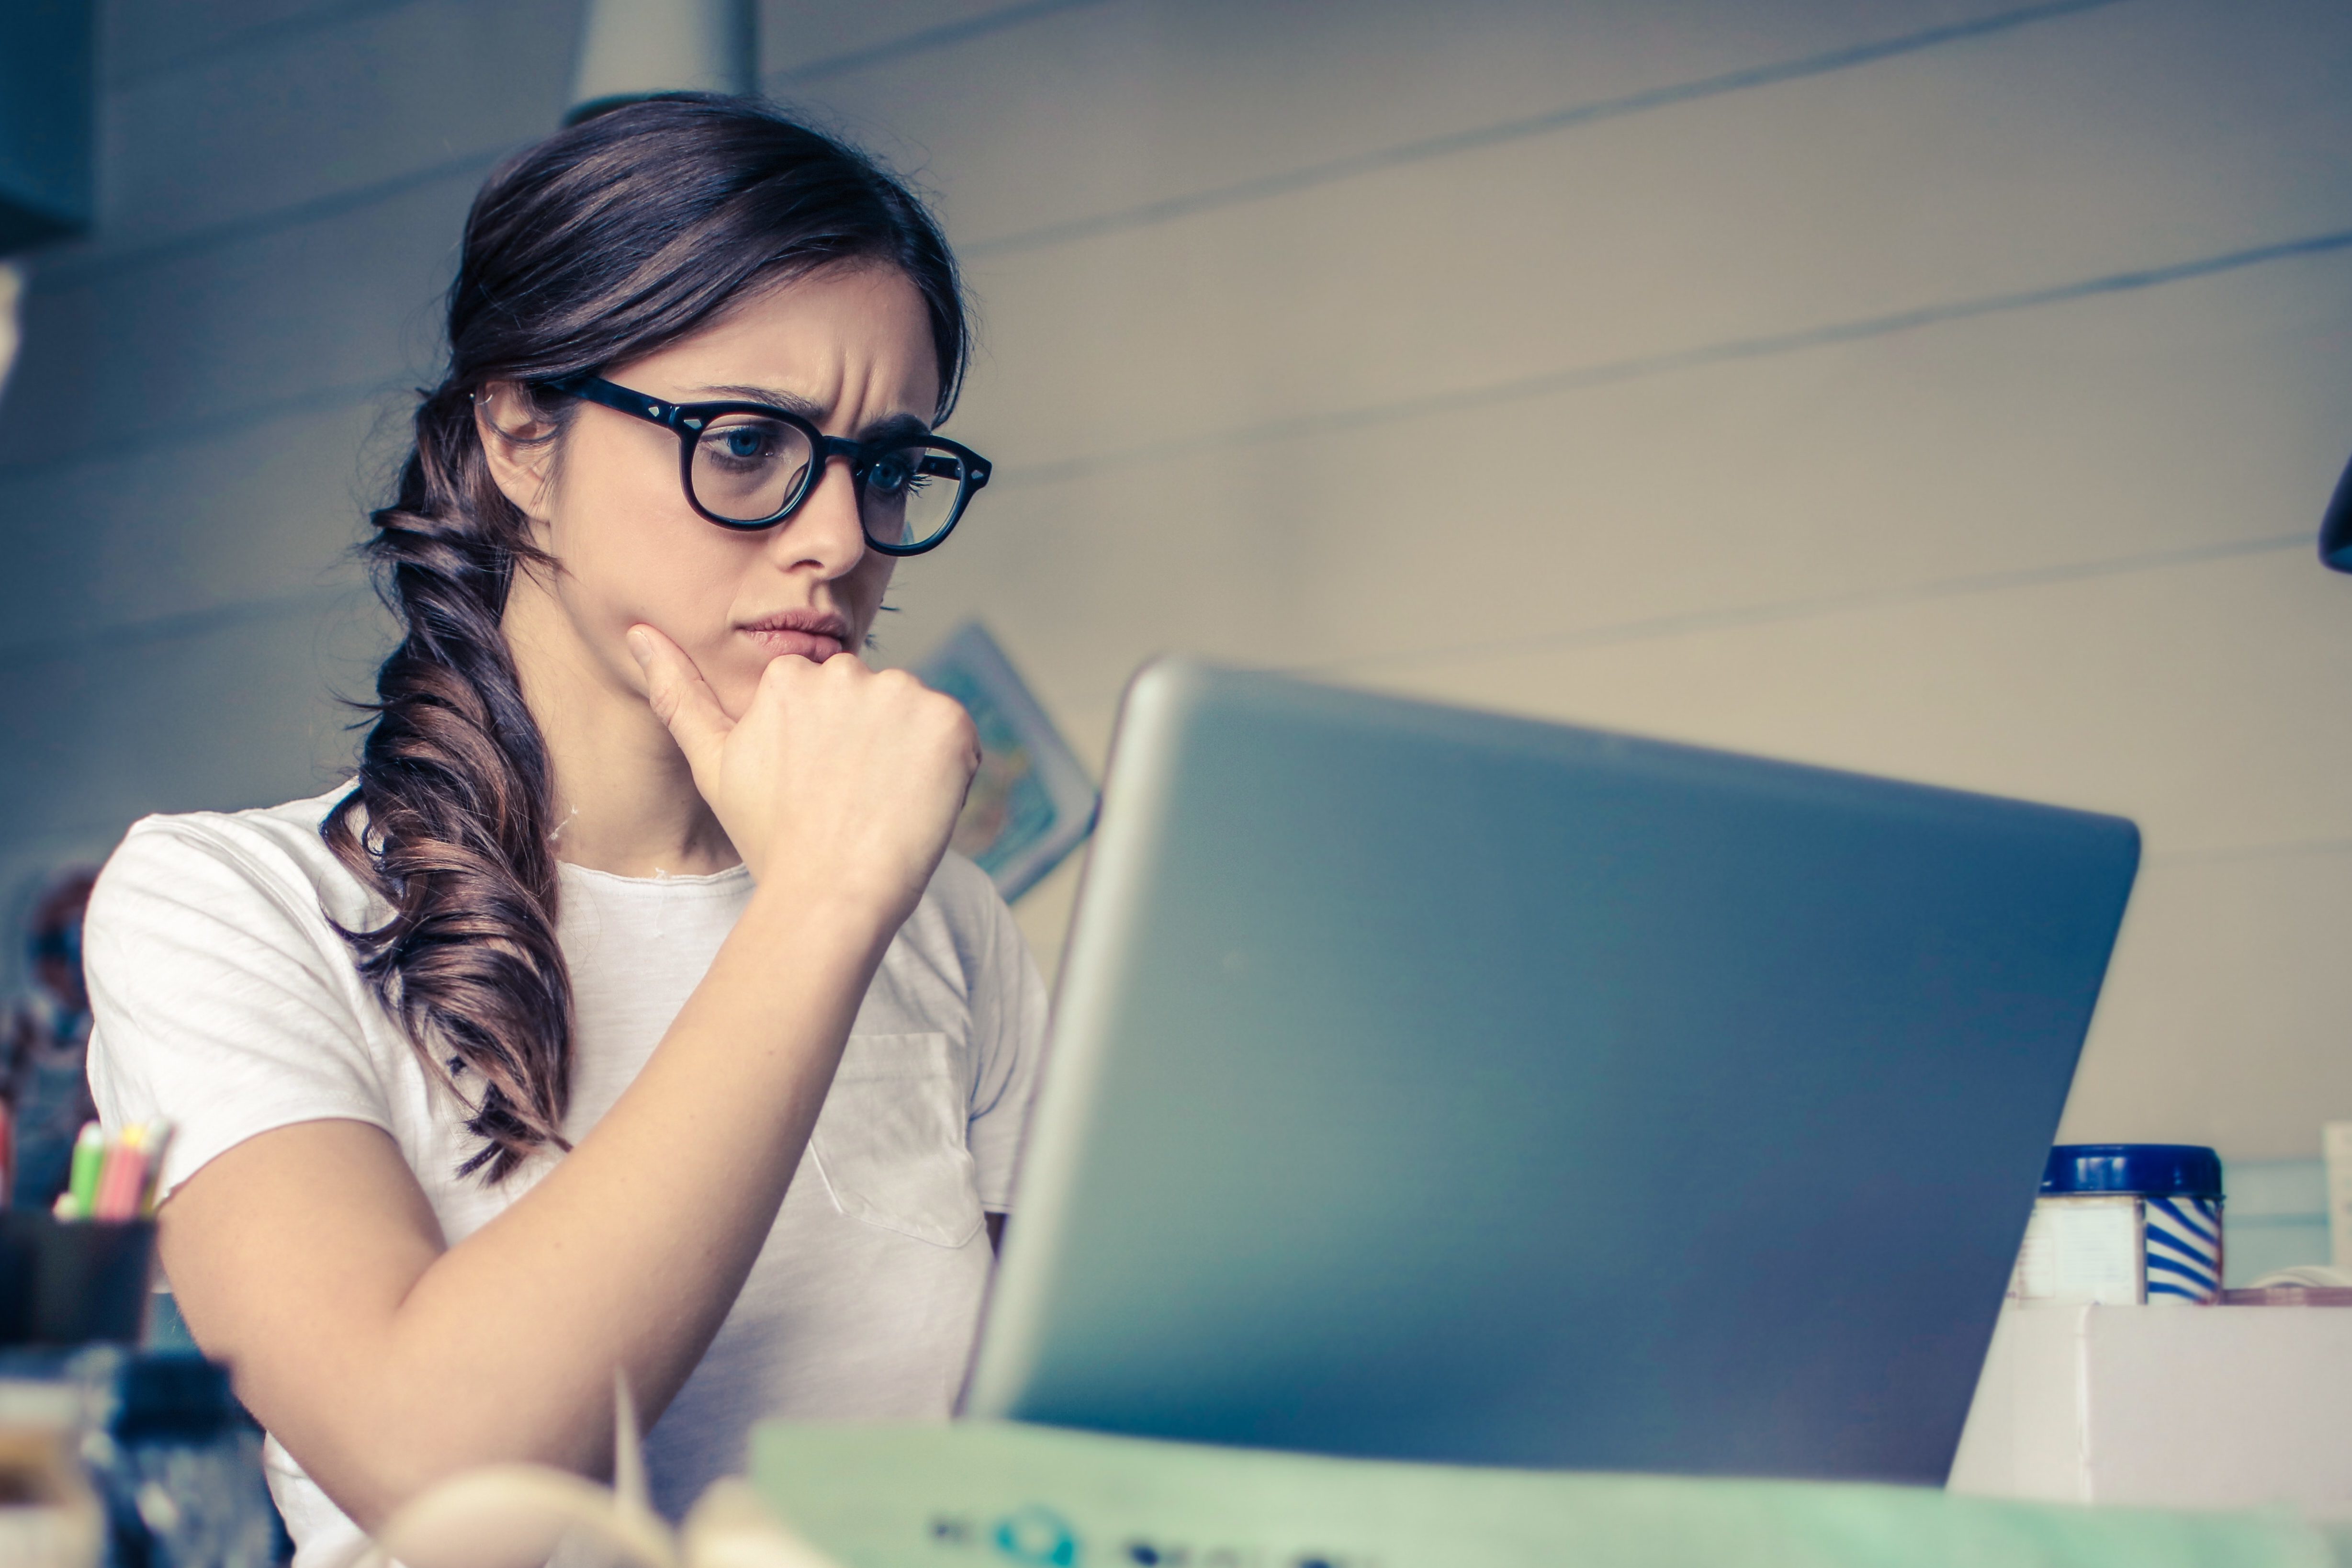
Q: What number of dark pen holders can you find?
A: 1